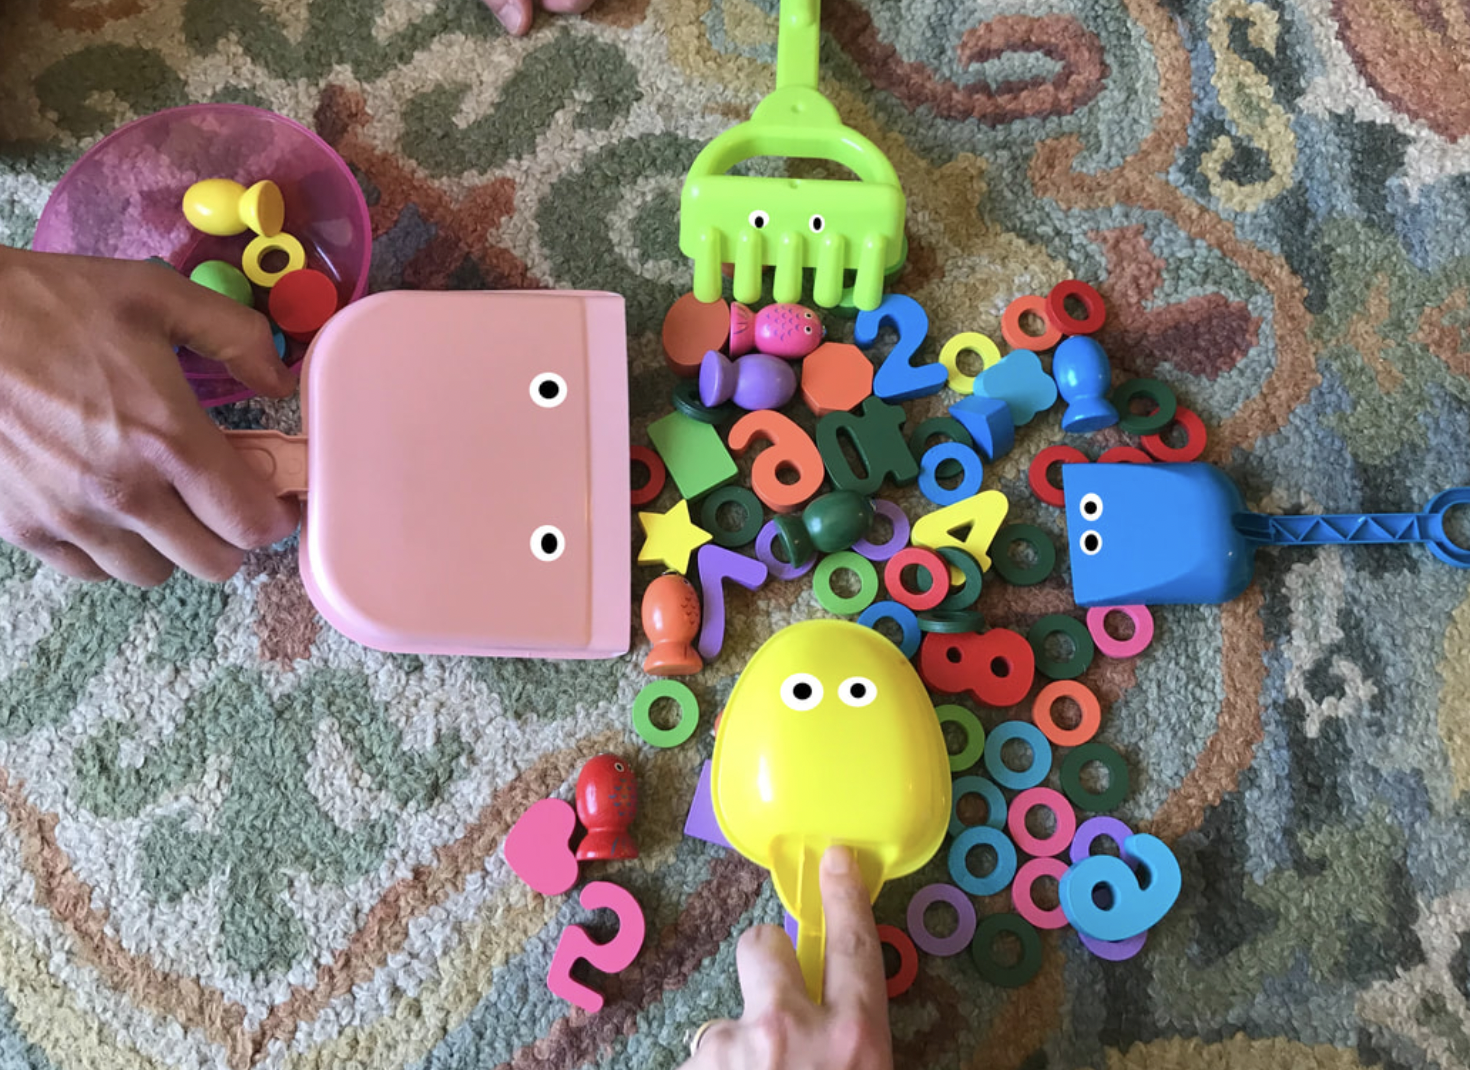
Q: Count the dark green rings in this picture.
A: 10